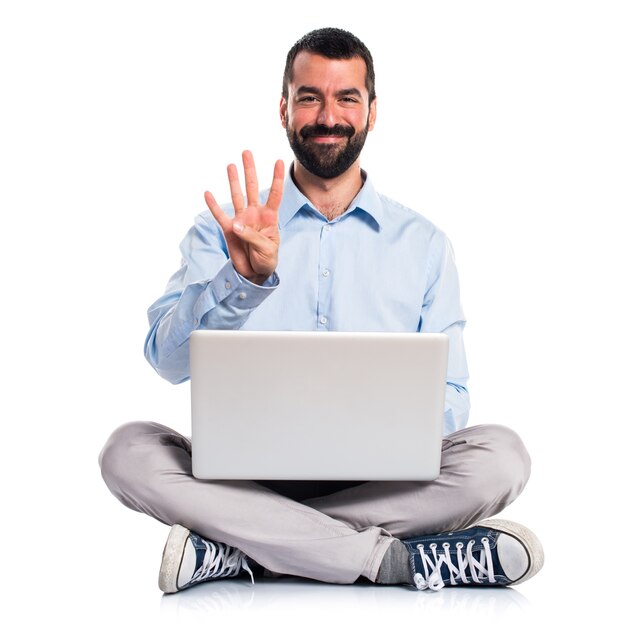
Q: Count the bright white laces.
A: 2